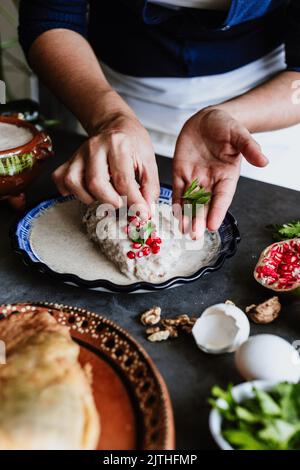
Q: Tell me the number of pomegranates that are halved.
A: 1